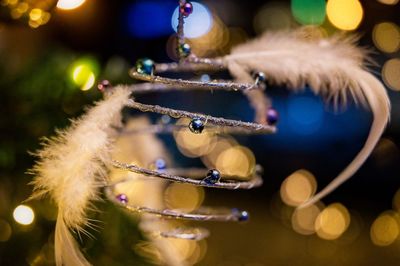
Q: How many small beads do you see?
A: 11